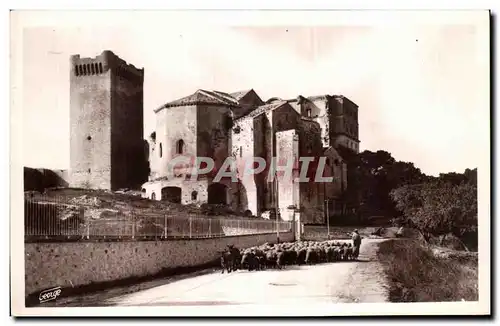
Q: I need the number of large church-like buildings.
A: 1